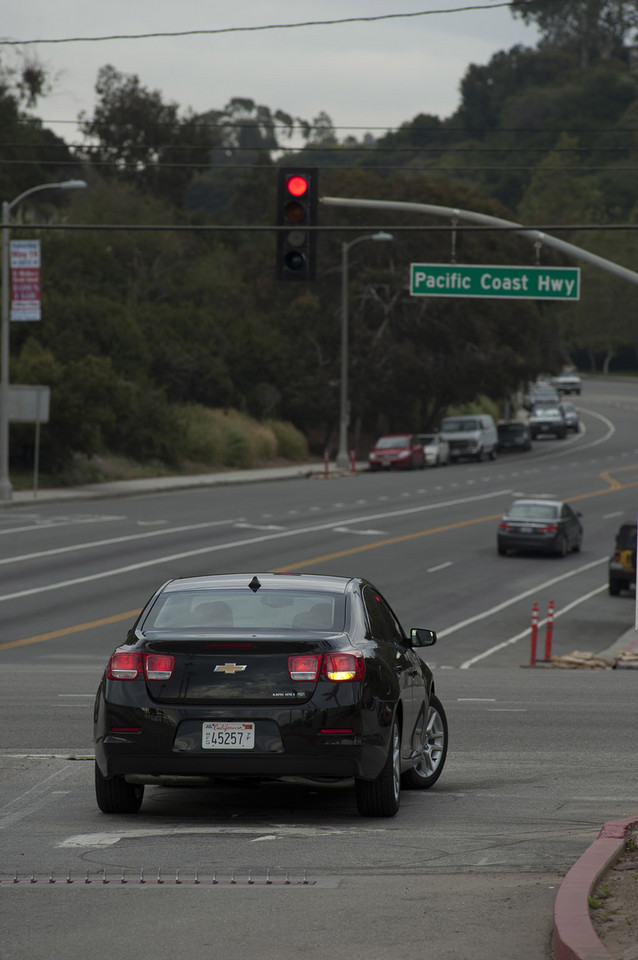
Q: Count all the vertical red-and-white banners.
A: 1